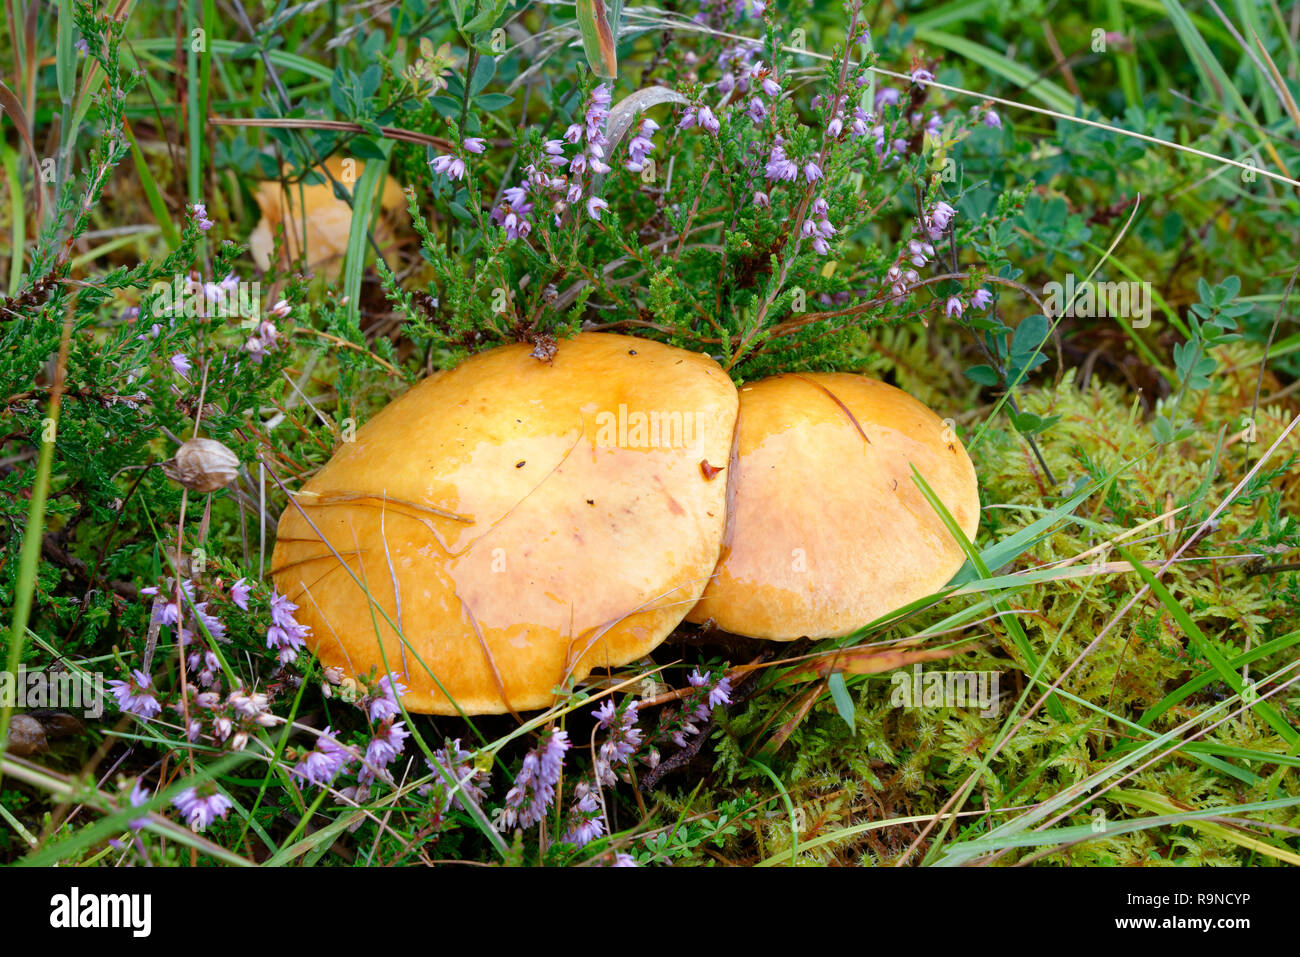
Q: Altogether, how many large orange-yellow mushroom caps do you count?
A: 2